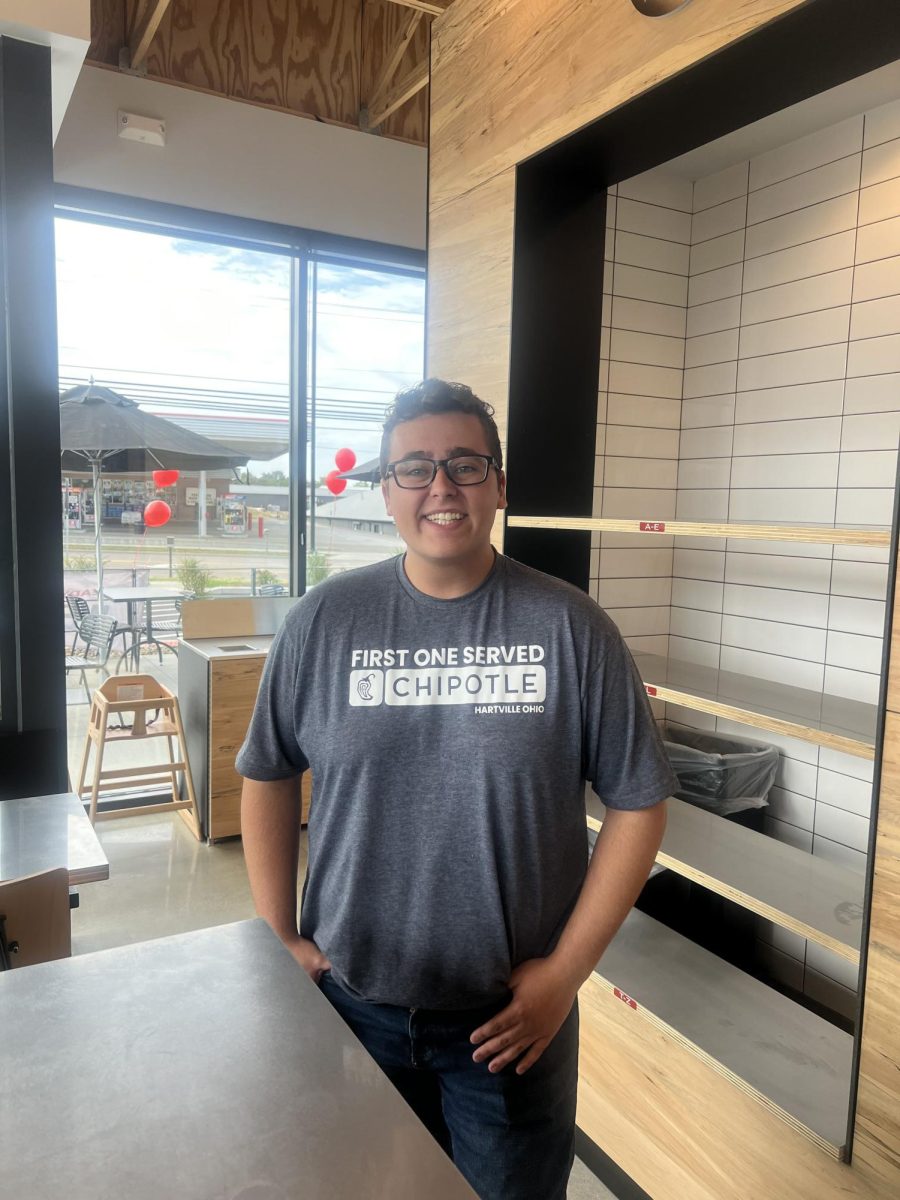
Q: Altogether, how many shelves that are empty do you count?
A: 4